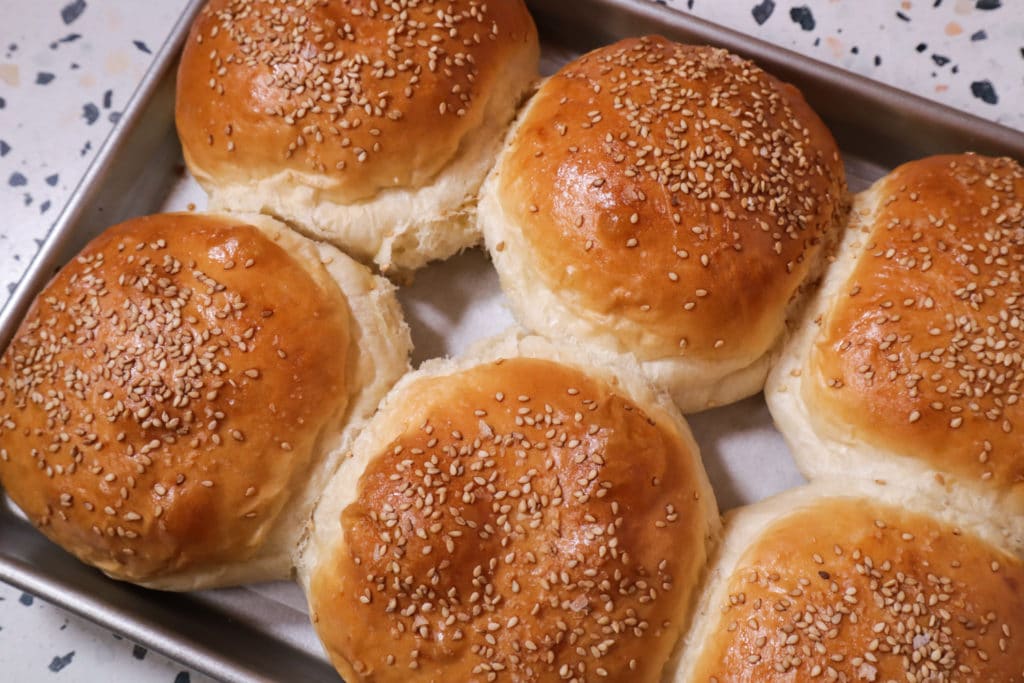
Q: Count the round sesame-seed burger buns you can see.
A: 6